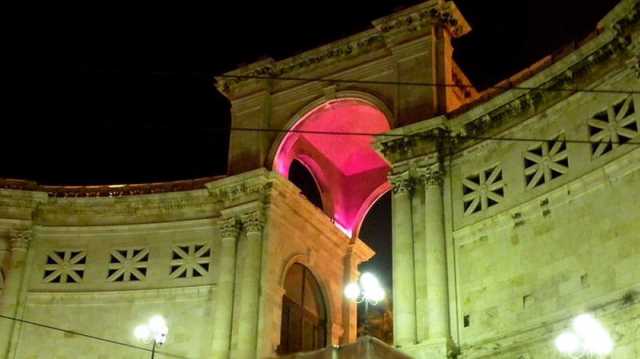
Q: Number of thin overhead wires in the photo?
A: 3